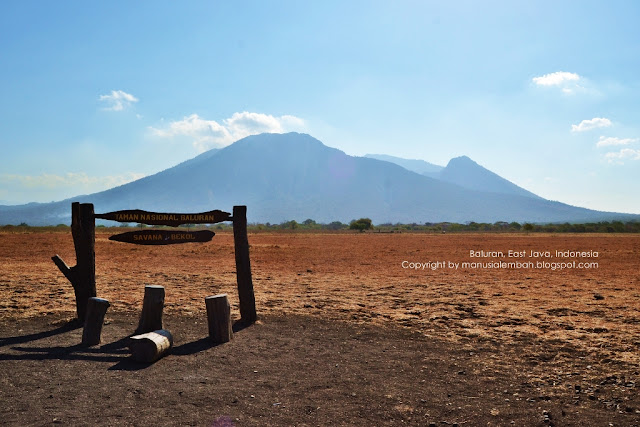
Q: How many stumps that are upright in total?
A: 3